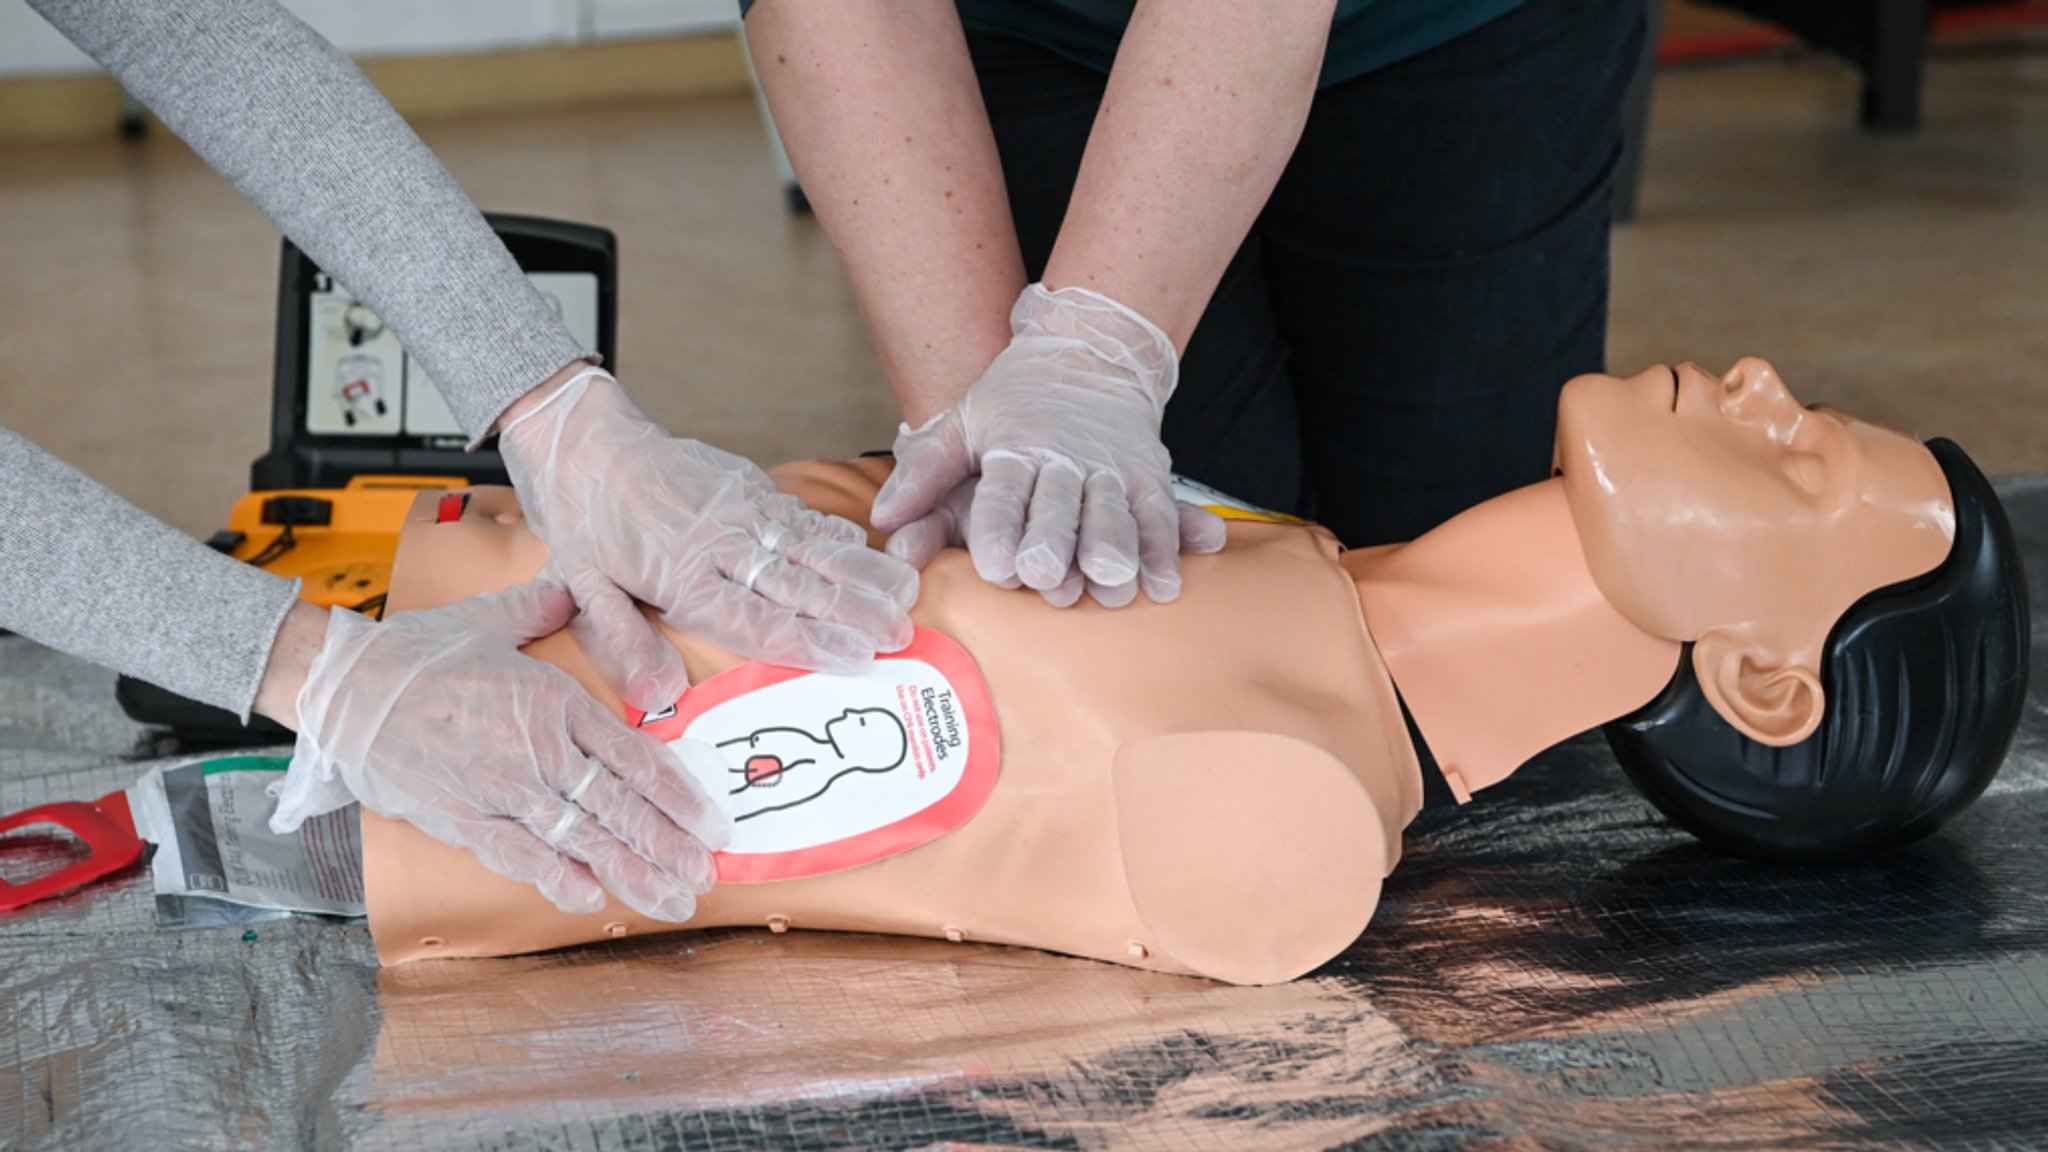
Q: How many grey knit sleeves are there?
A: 2